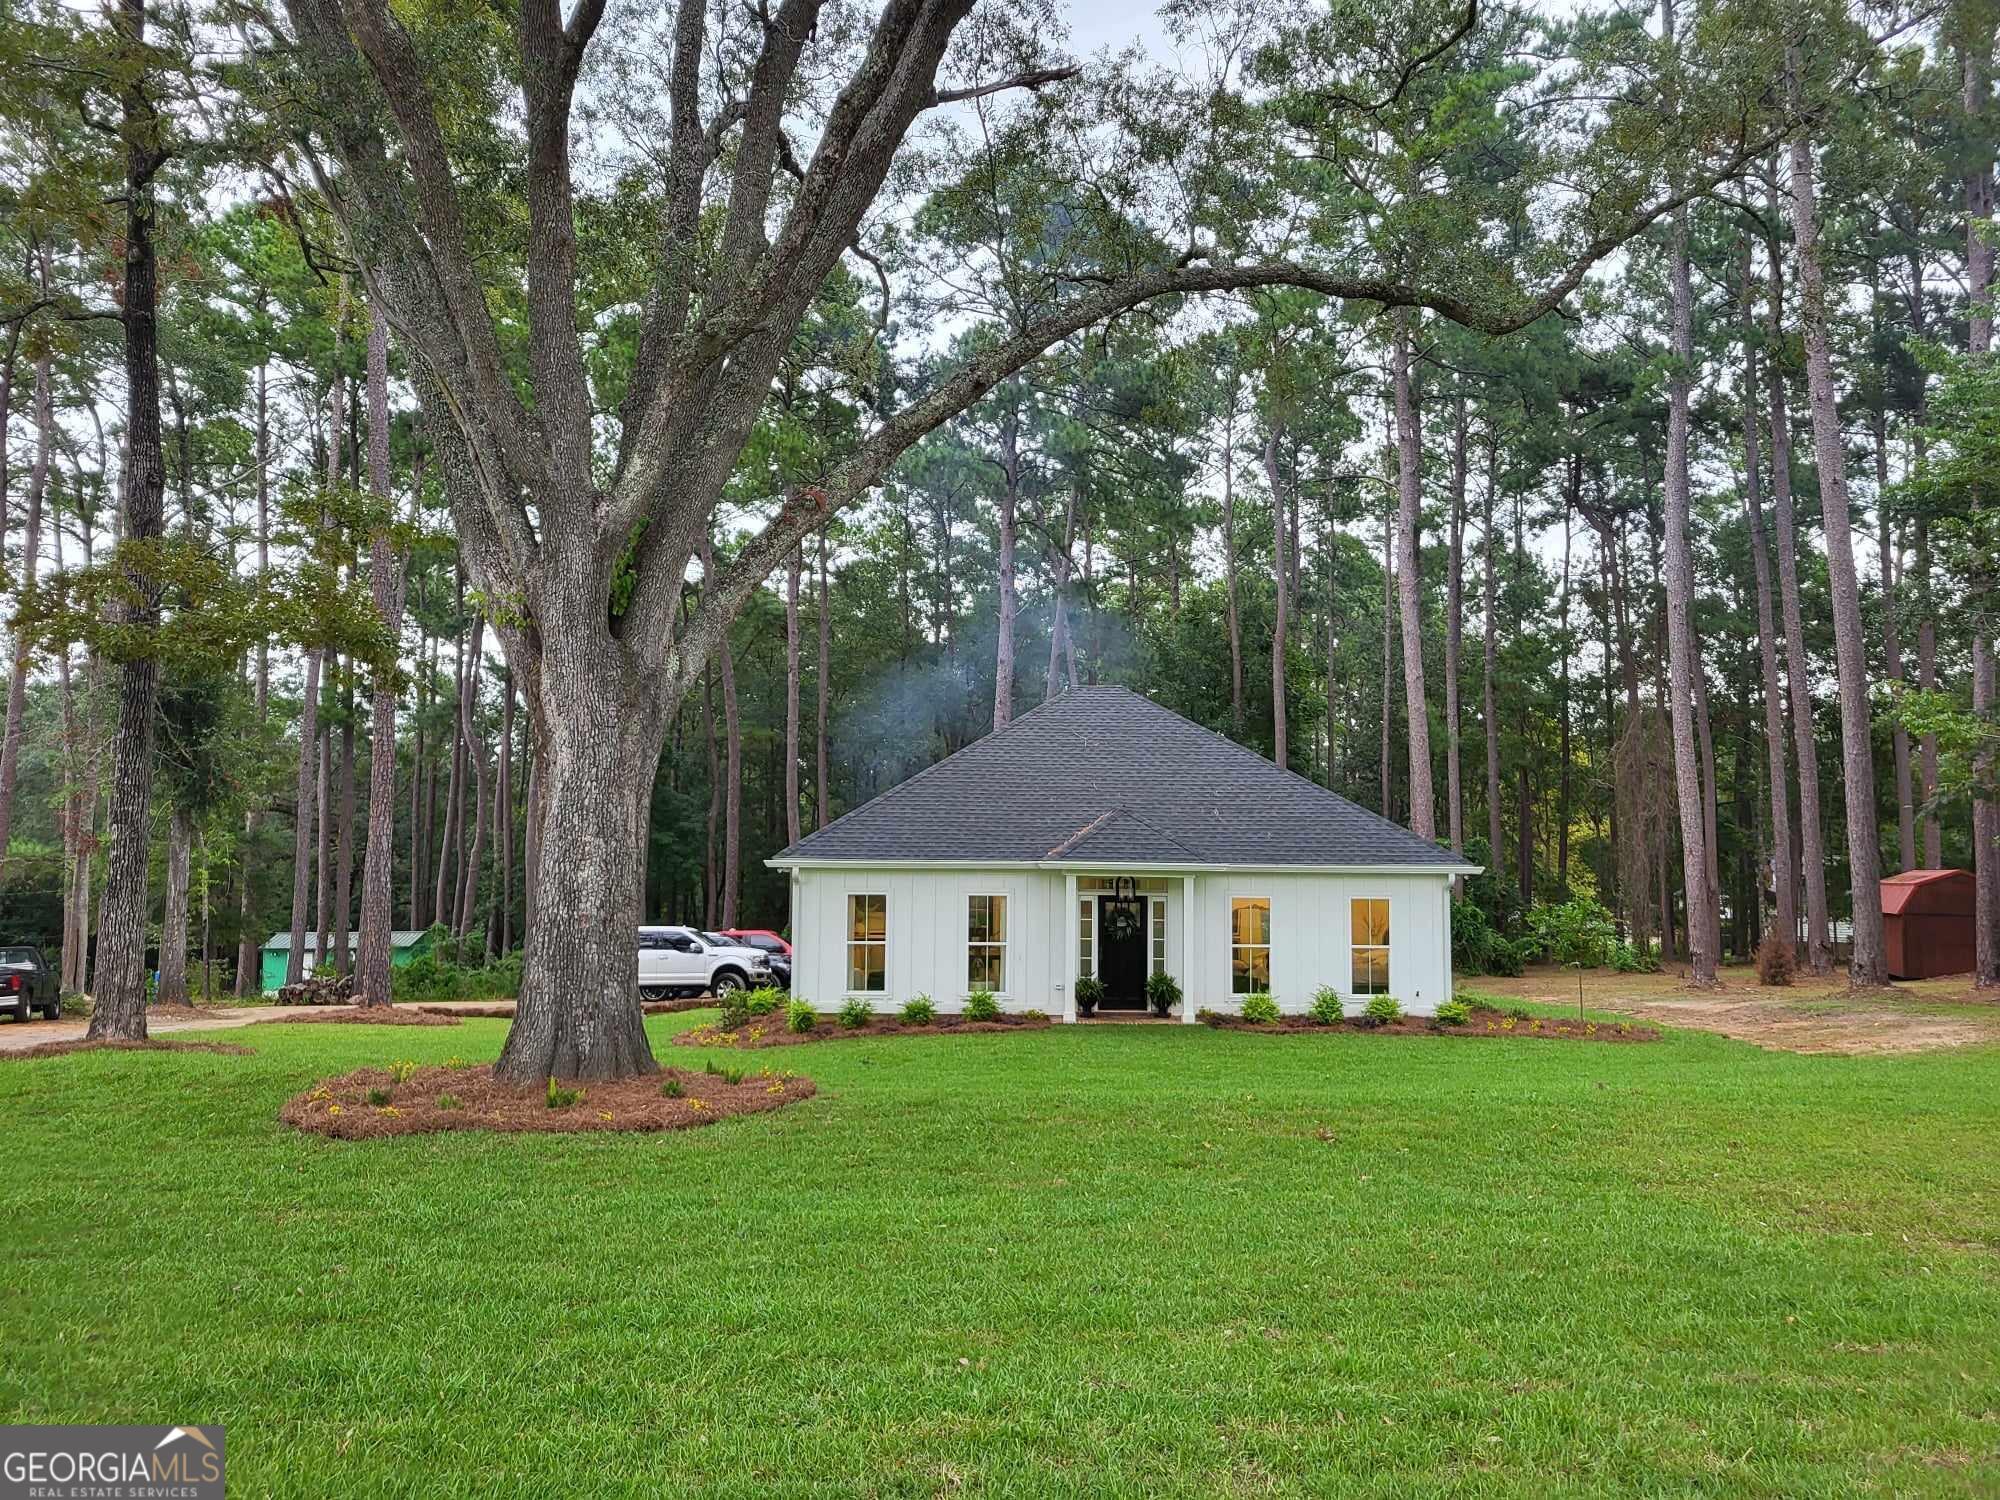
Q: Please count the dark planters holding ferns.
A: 2